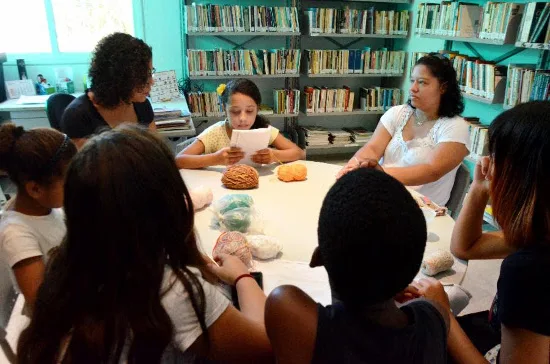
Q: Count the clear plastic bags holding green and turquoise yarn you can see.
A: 1